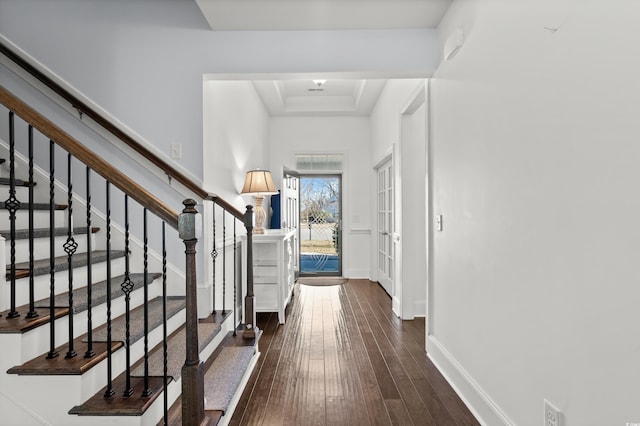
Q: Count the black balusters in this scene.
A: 12